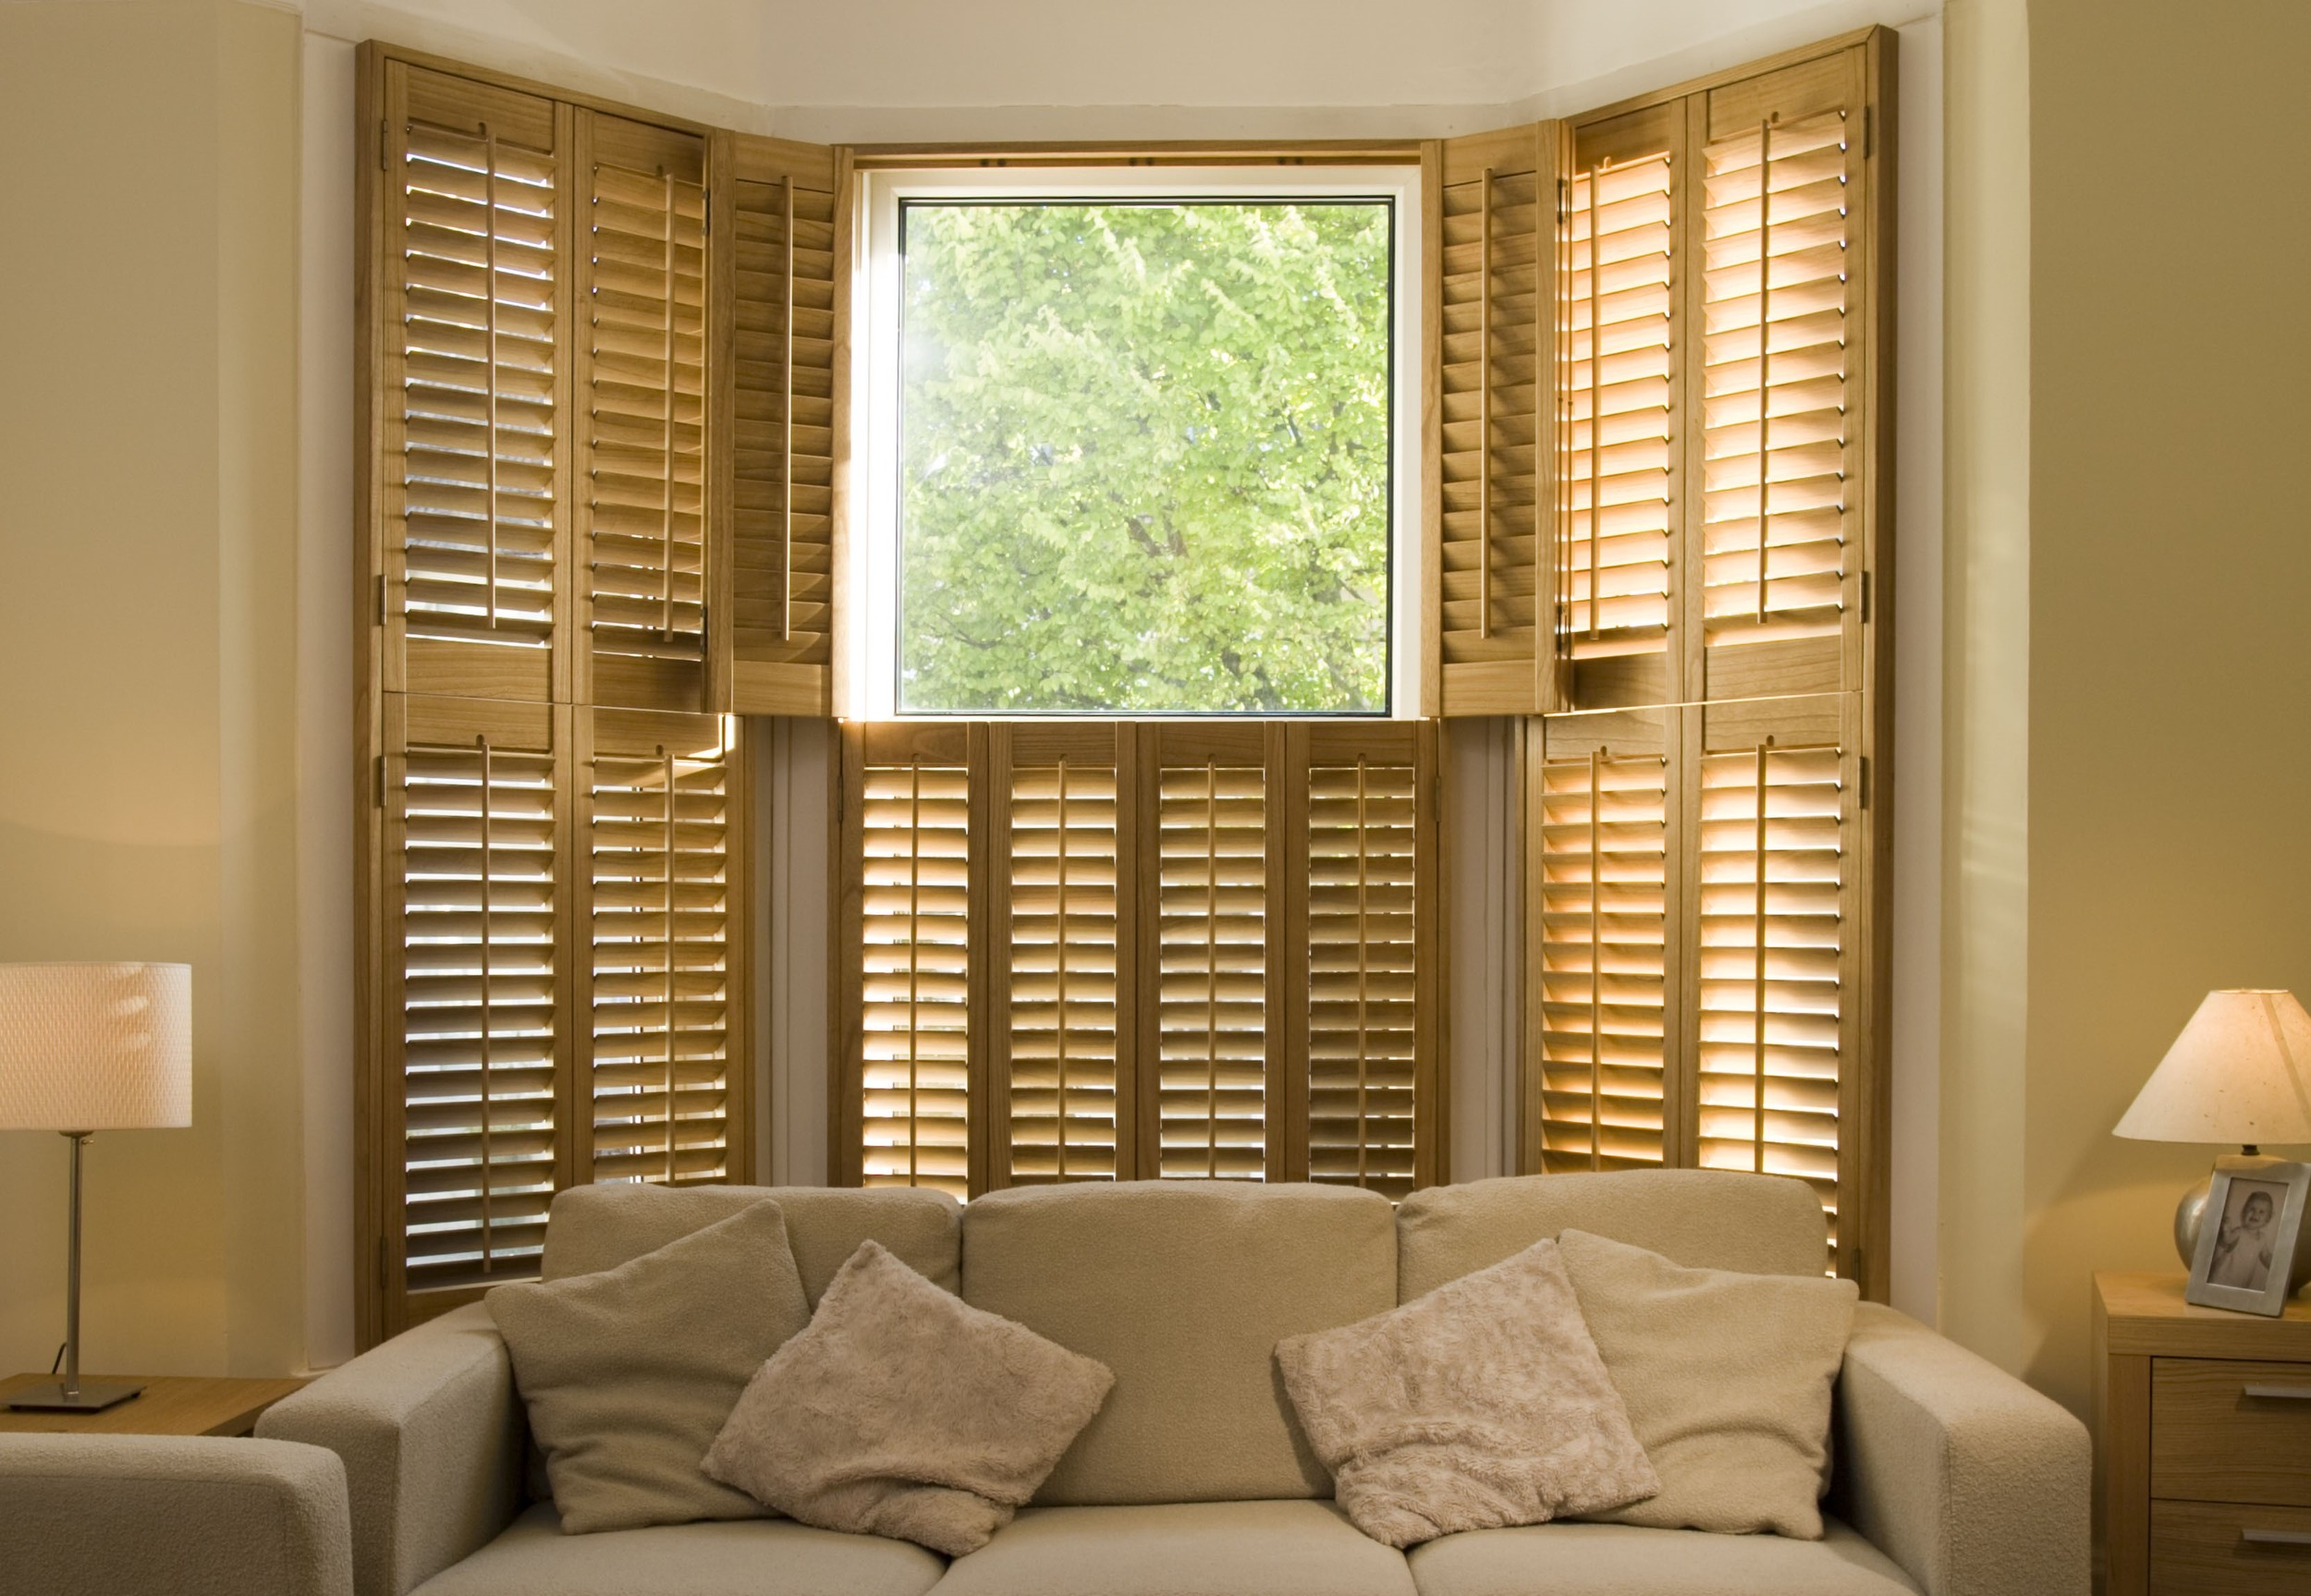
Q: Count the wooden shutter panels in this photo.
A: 14